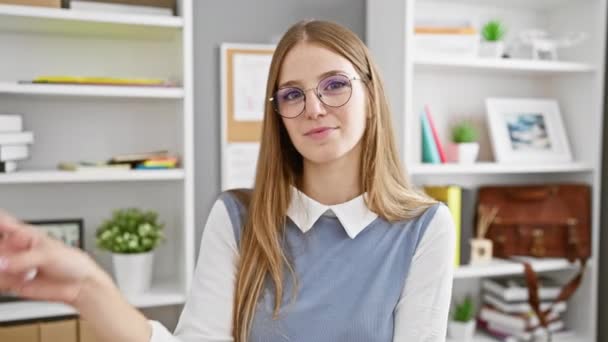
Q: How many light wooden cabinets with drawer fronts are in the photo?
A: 1